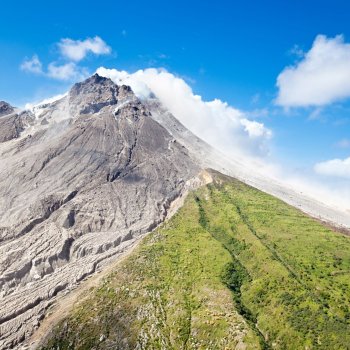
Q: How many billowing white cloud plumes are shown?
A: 1